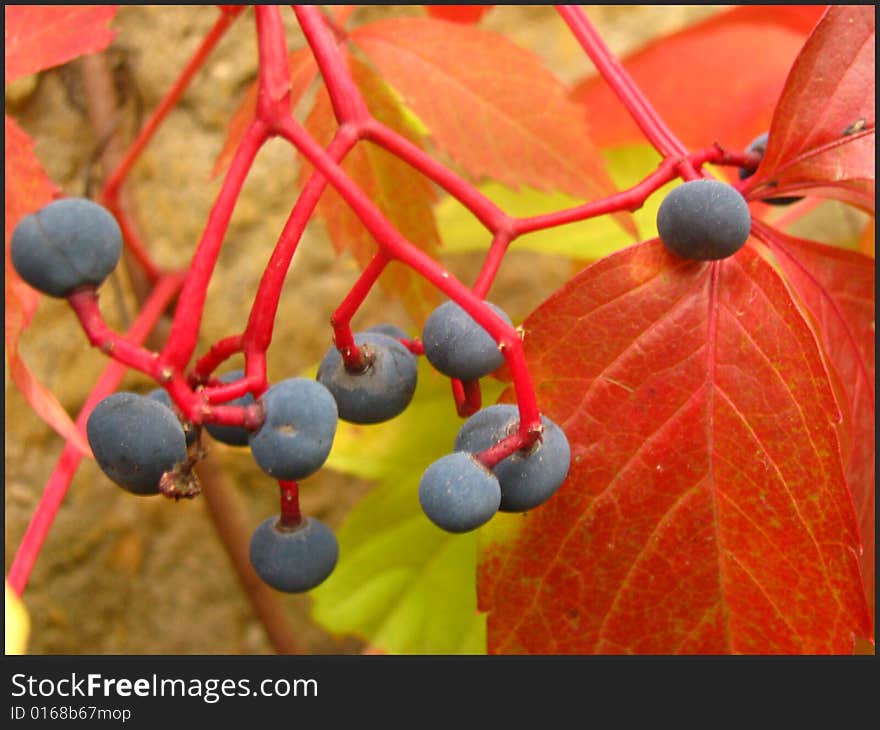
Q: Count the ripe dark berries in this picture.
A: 13